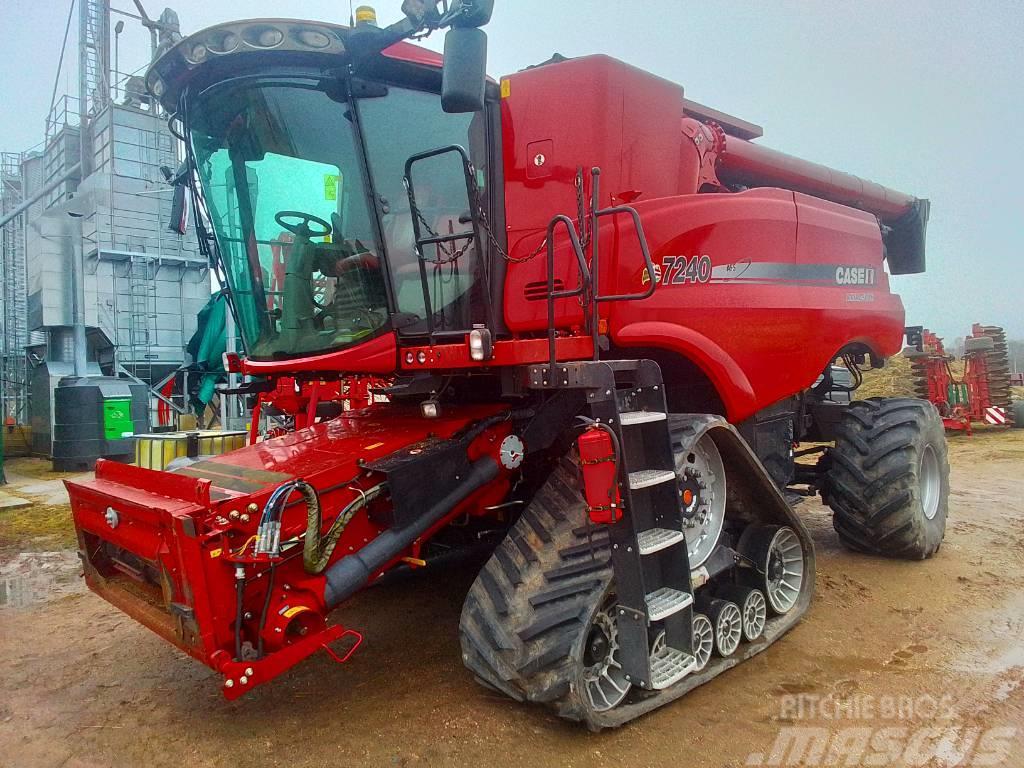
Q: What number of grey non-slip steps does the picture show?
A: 5